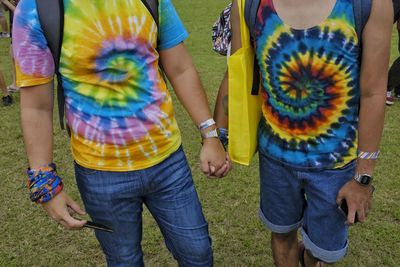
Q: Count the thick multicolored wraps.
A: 1